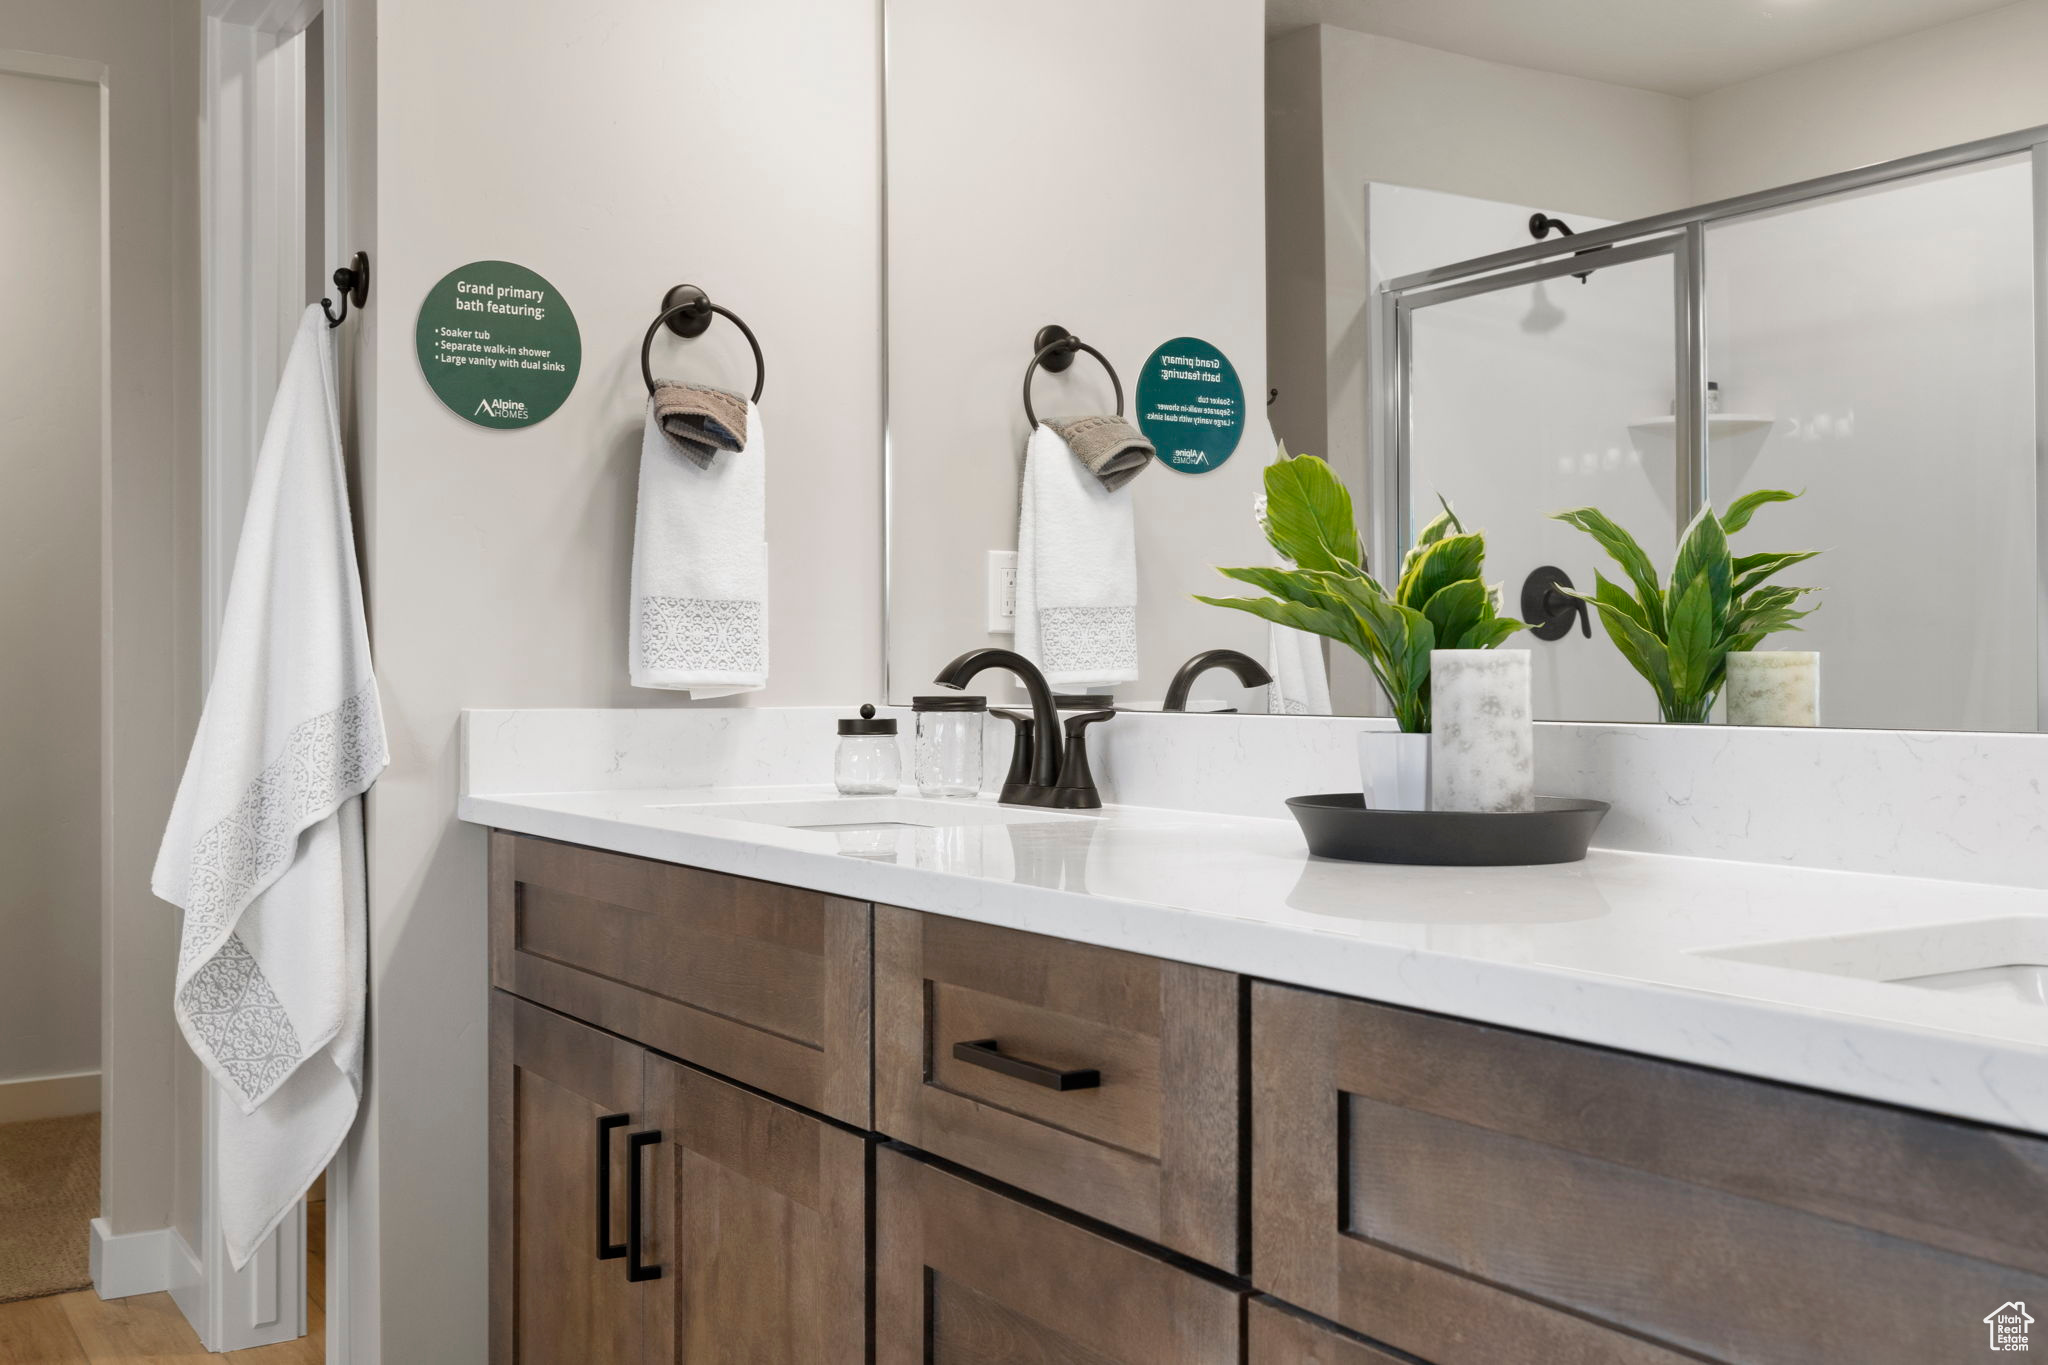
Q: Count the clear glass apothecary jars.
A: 2